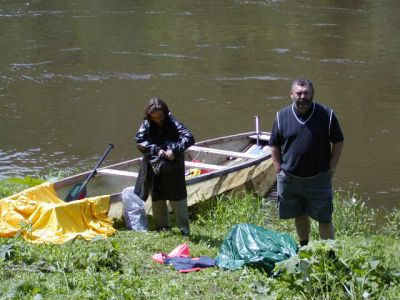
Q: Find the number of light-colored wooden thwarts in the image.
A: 3